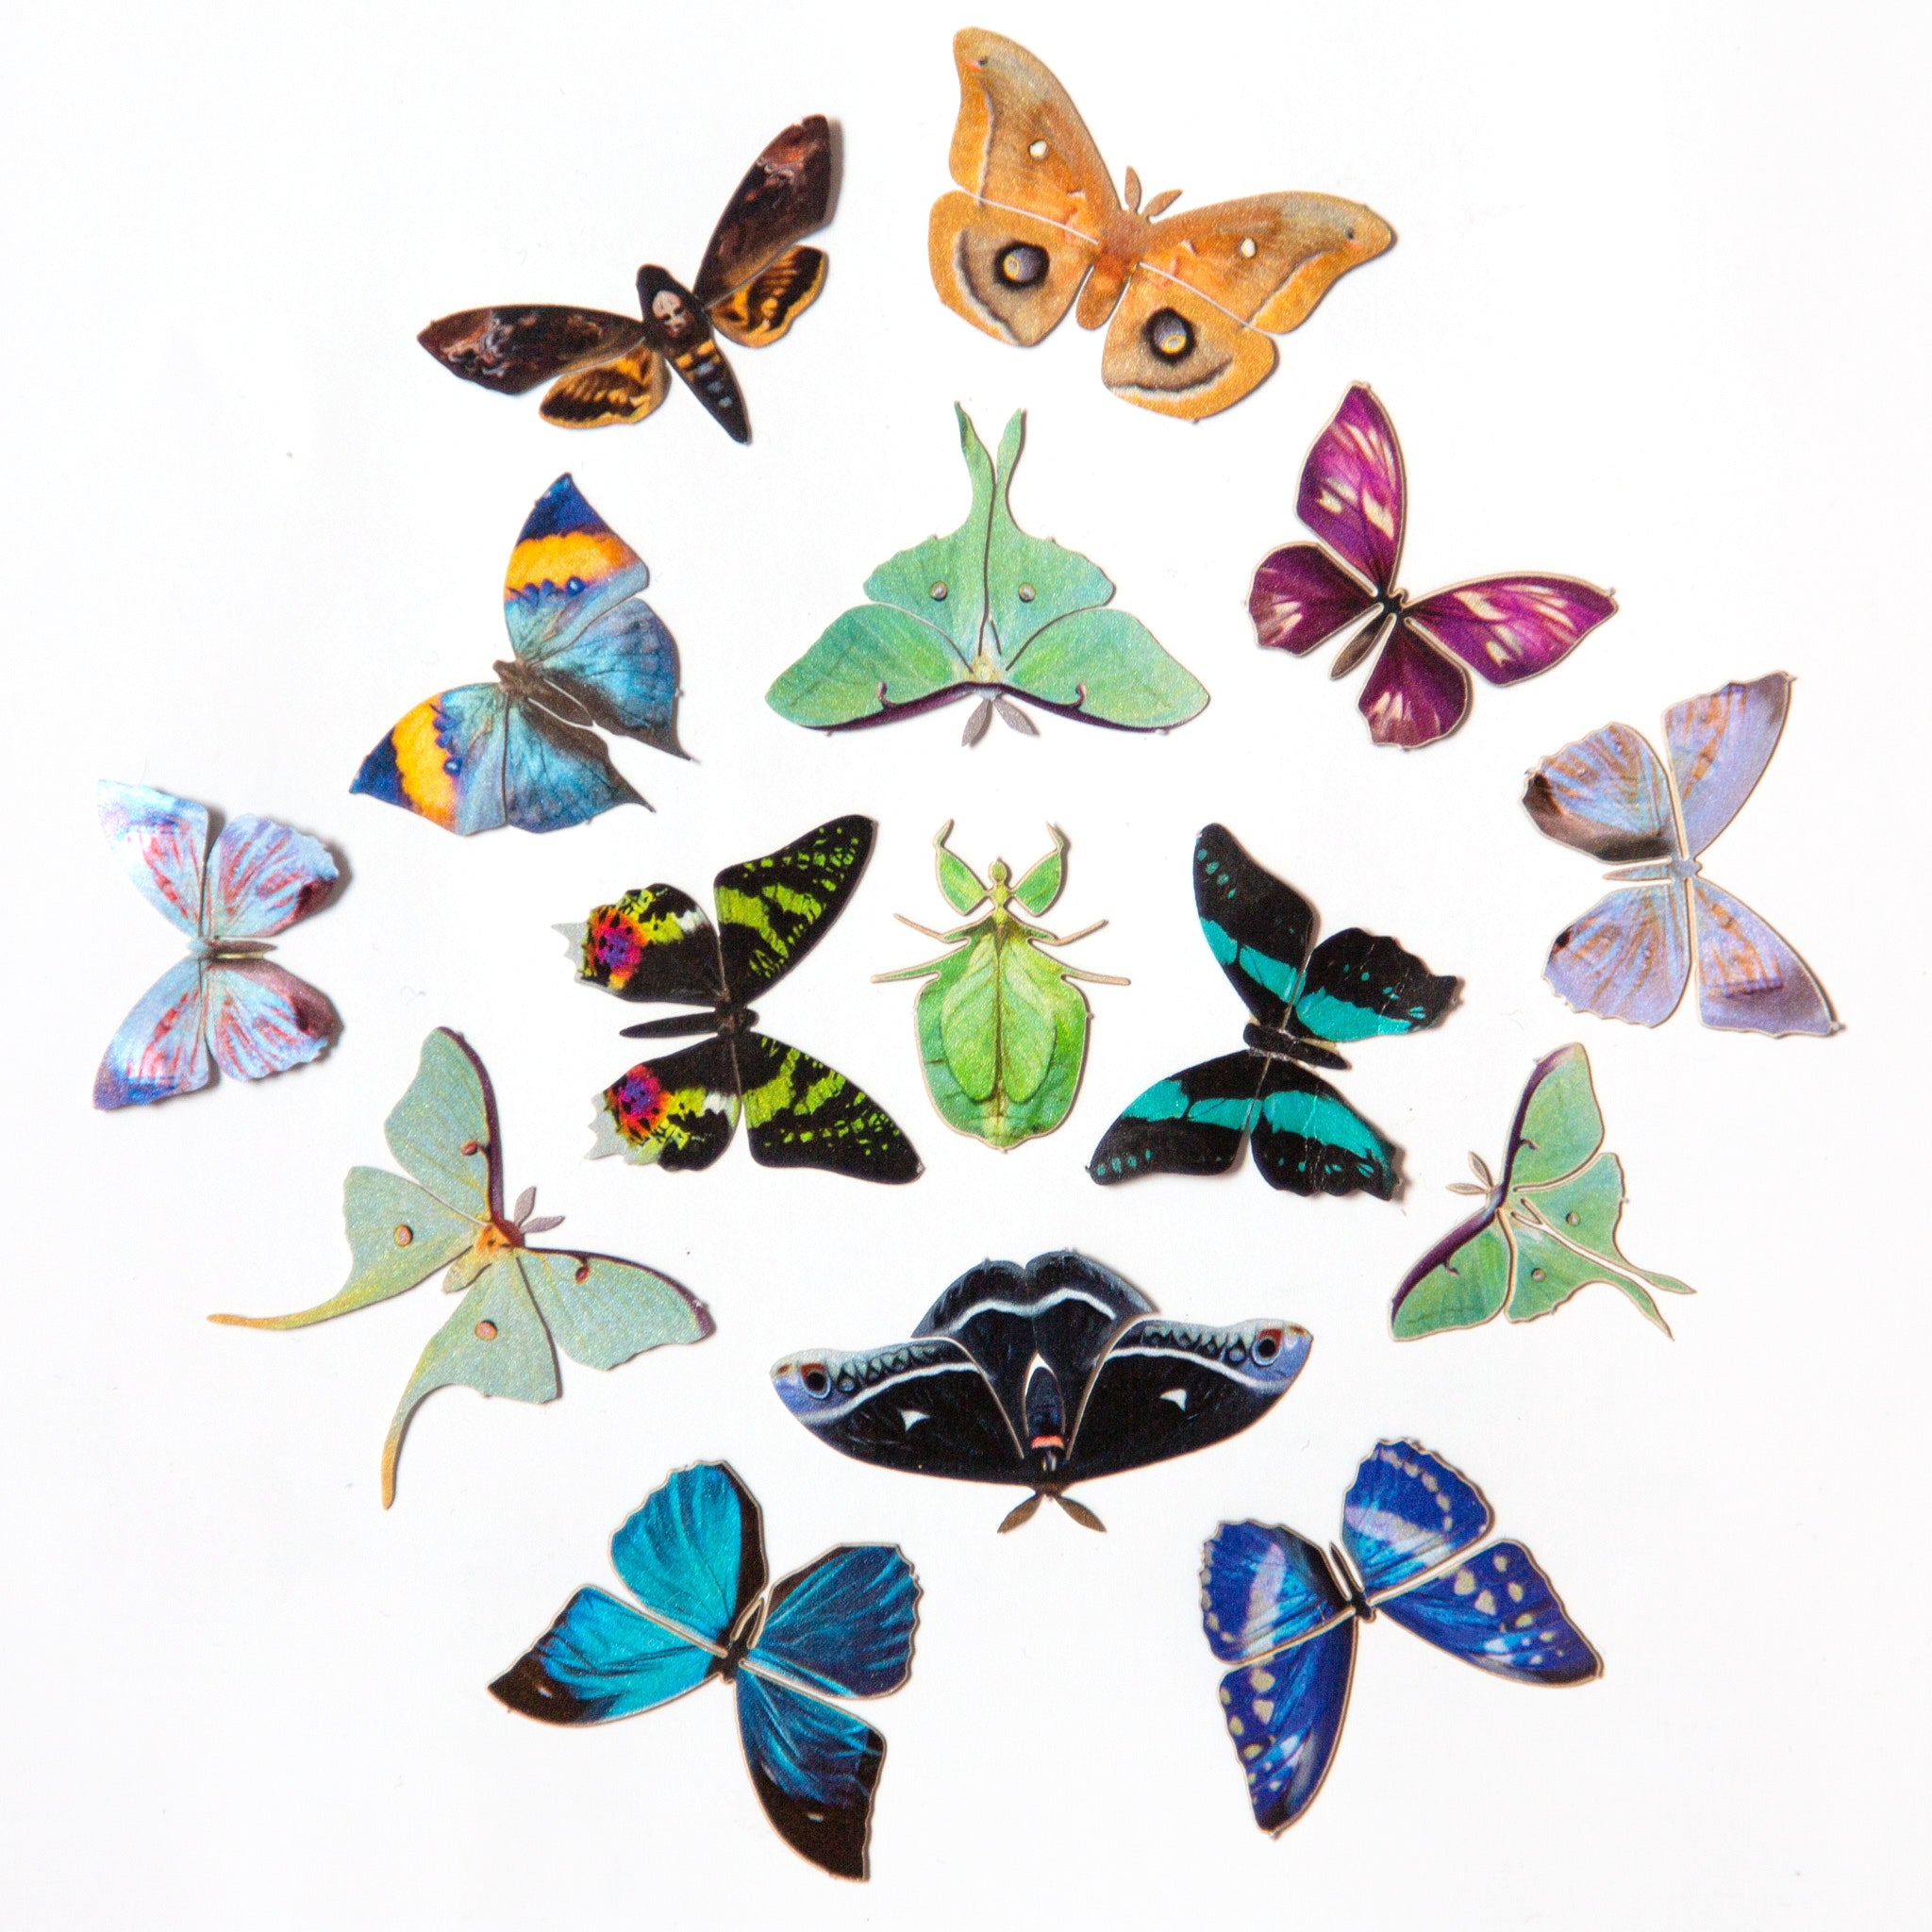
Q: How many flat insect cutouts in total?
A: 15